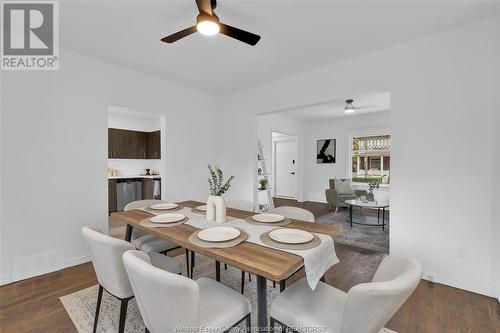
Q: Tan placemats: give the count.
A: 6